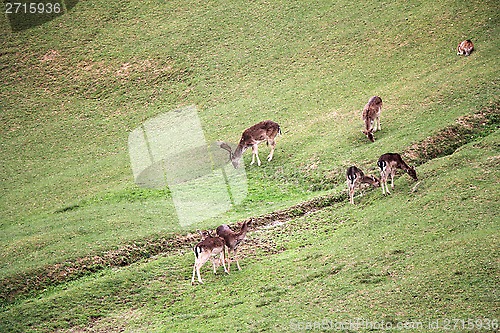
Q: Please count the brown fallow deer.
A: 7